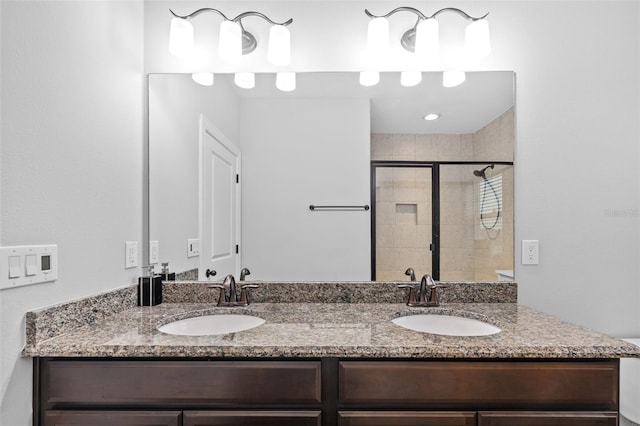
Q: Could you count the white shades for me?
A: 6